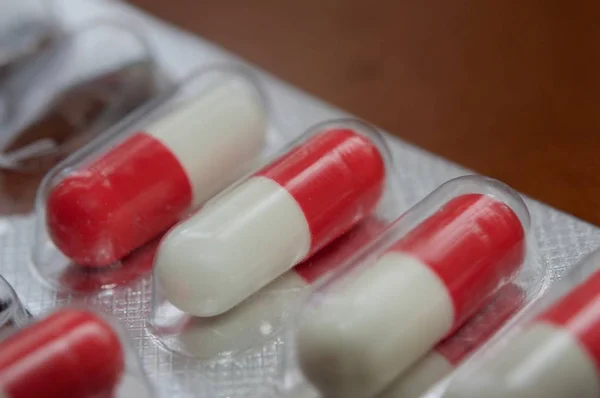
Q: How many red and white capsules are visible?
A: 5